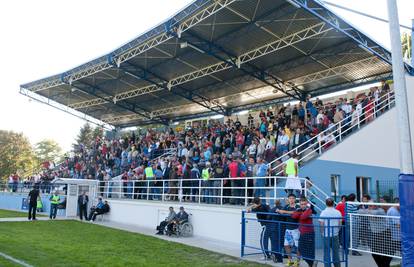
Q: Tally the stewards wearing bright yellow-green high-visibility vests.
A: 4